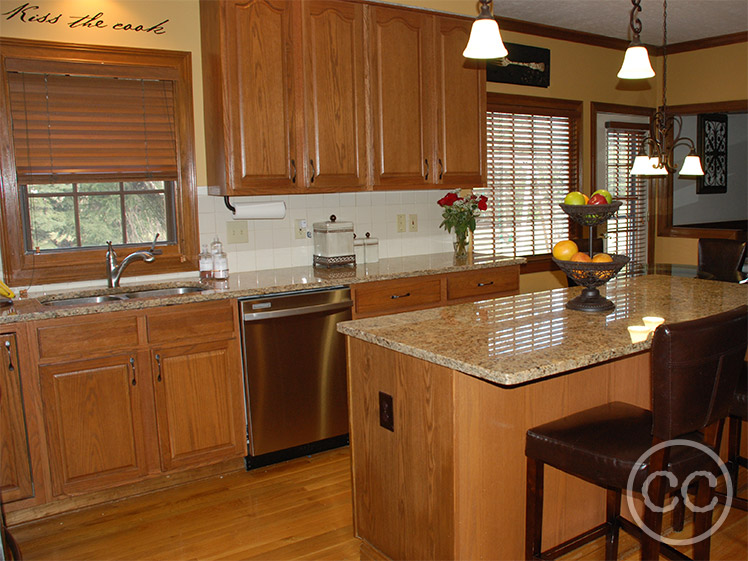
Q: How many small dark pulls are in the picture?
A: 9